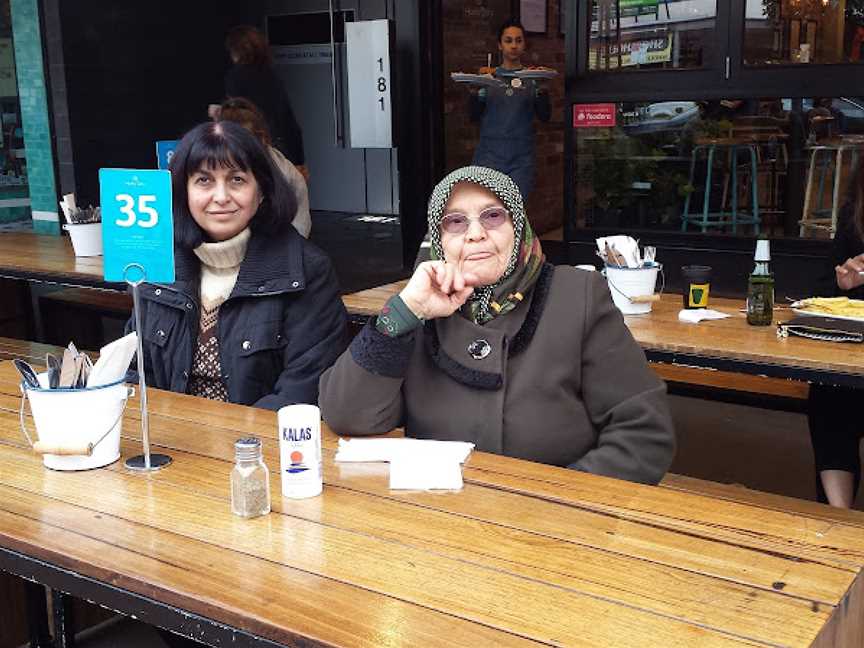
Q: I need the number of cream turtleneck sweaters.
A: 1